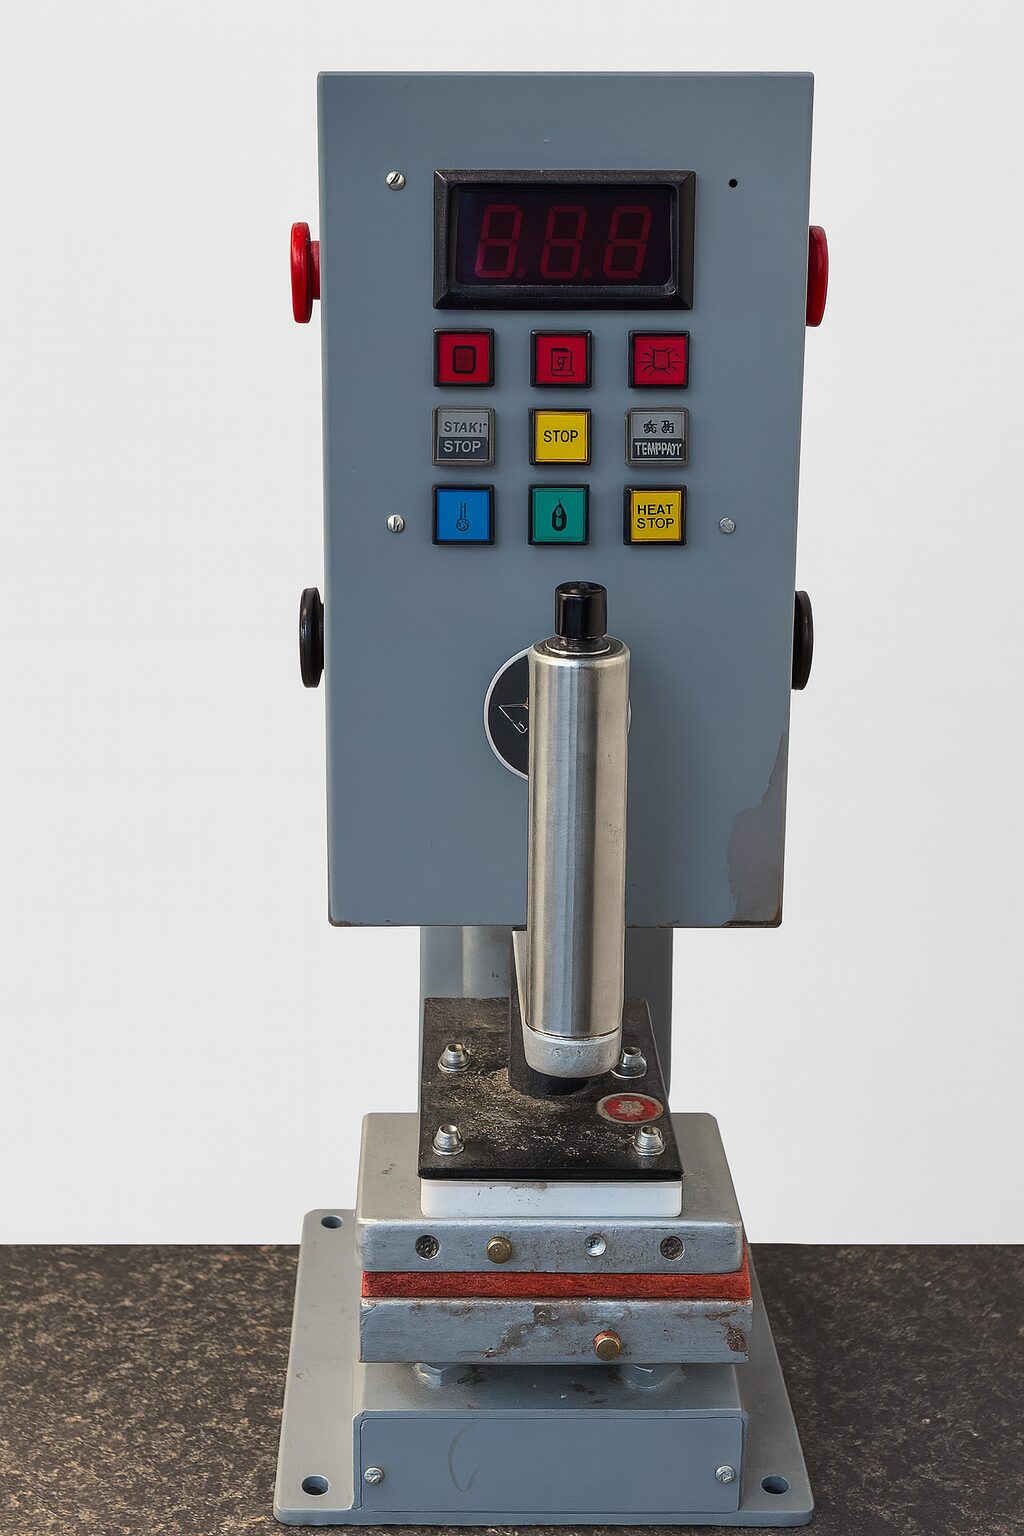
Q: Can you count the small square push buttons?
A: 9